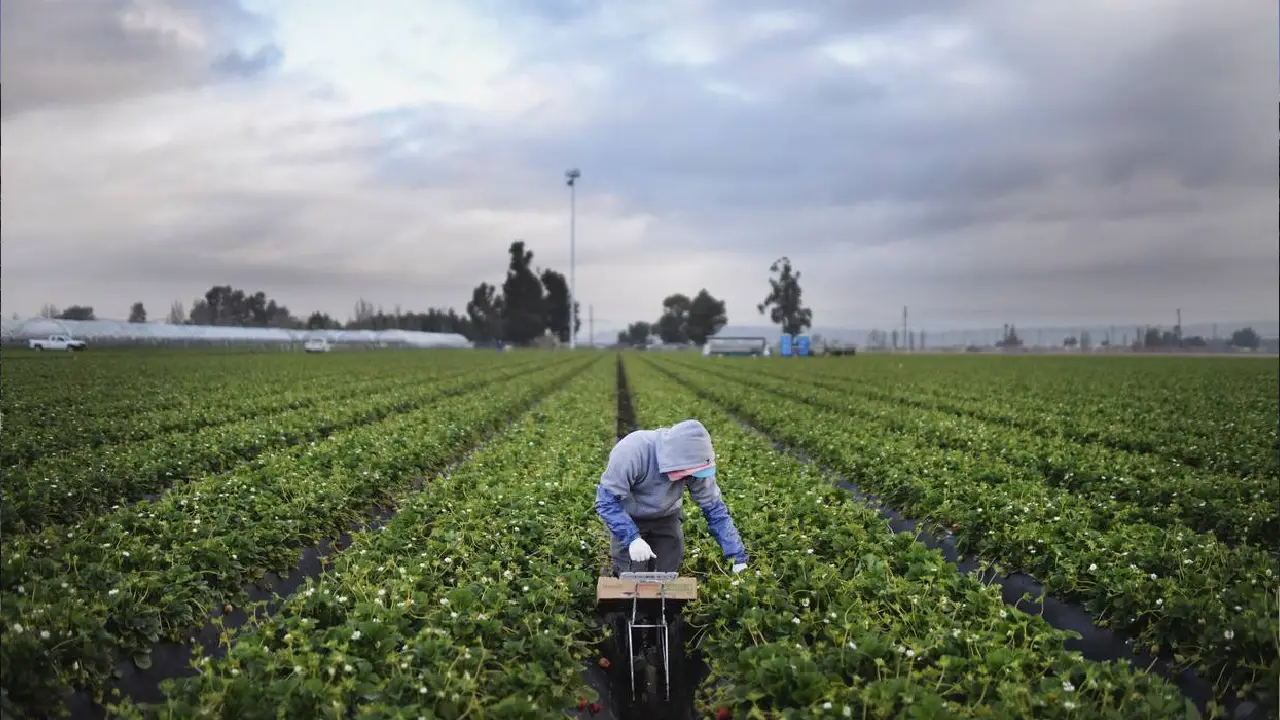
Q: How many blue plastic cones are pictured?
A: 0